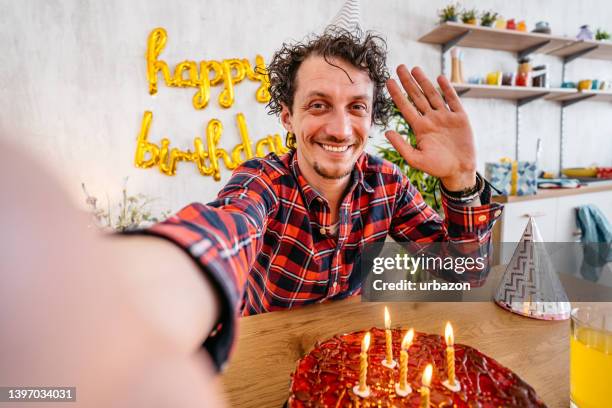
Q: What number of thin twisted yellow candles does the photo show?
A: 5